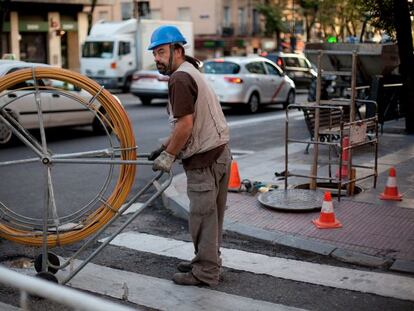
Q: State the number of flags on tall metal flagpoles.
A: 0